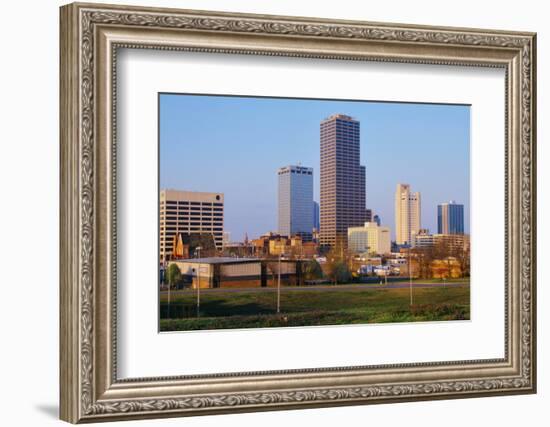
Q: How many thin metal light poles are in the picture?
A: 4